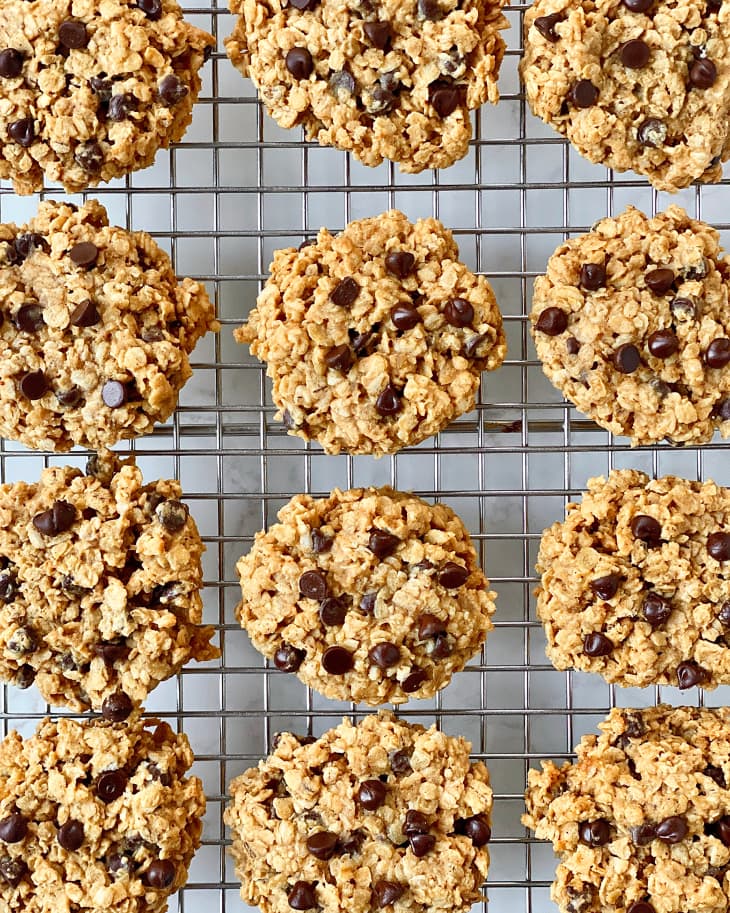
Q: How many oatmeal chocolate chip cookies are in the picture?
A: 12